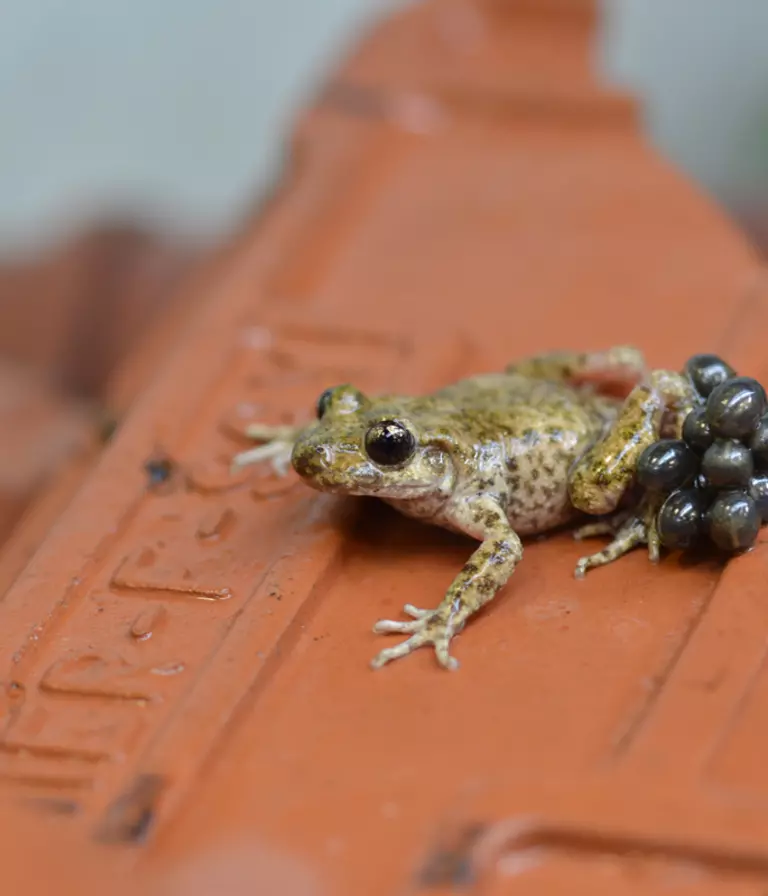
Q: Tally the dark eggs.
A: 9